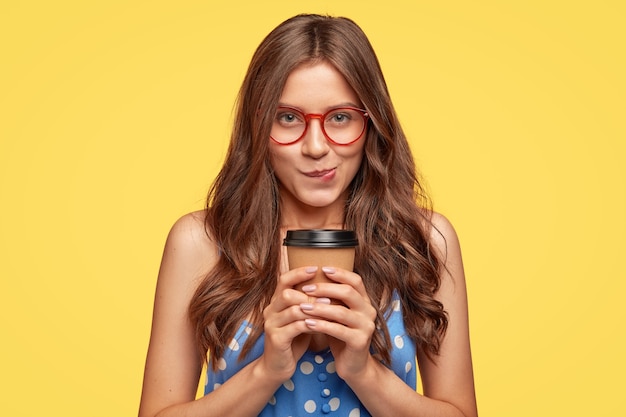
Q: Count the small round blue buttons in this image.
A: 3